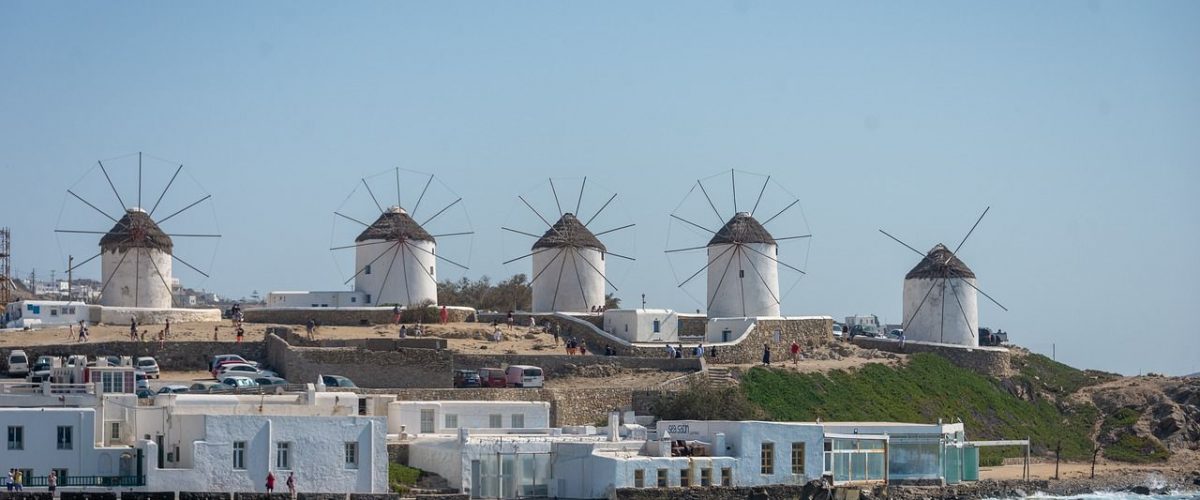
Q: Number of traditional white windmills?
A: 5